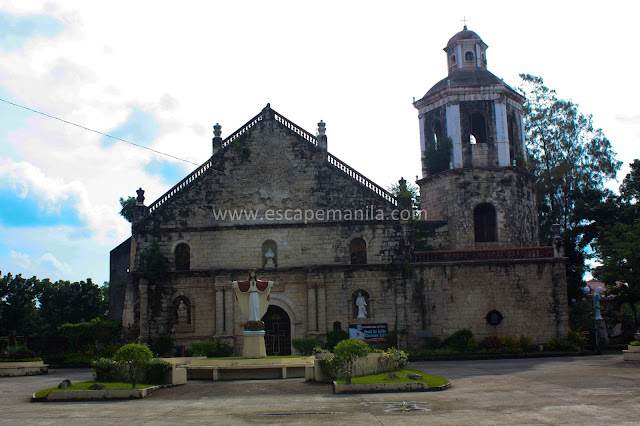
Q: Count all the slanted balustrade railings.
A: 4